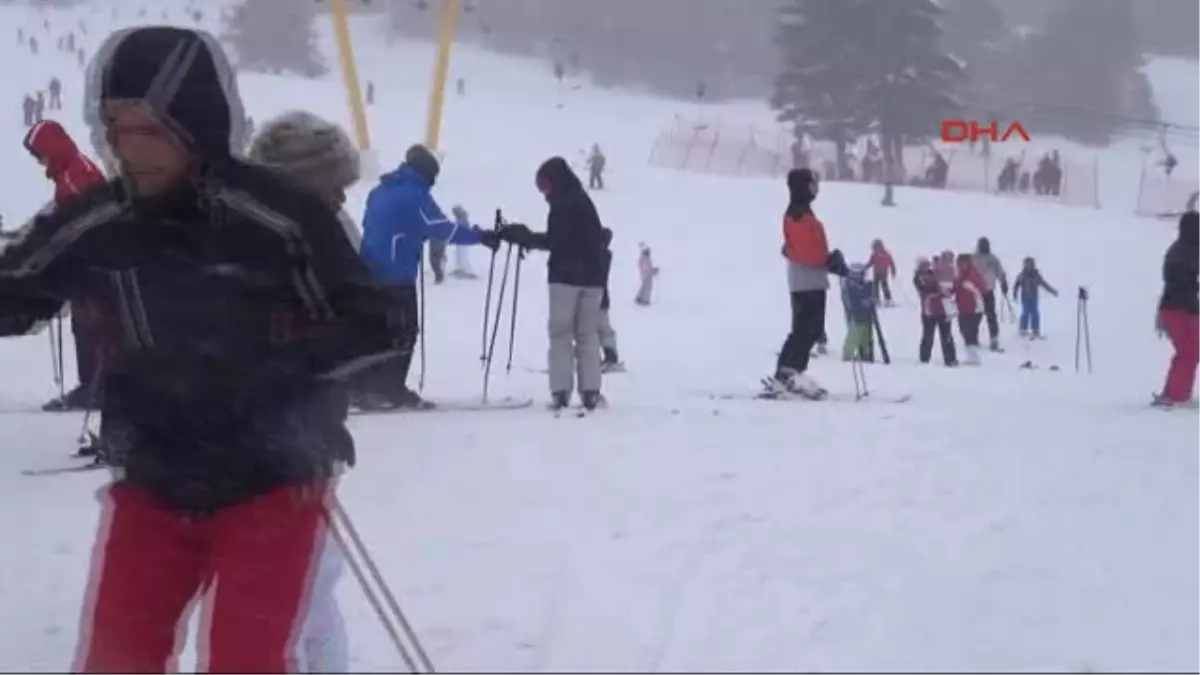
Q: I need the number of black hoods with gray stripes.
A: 1